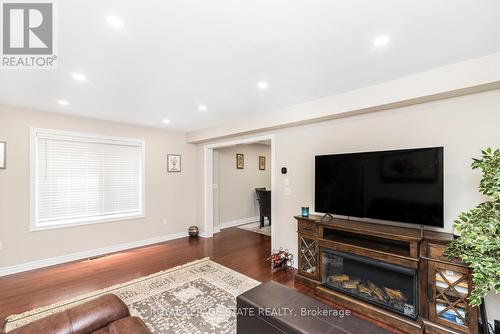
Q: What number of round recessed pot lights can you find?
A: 7